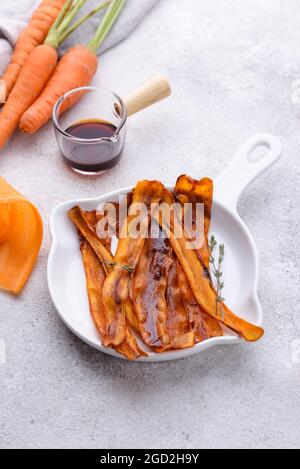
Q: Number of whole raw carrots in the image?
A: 3